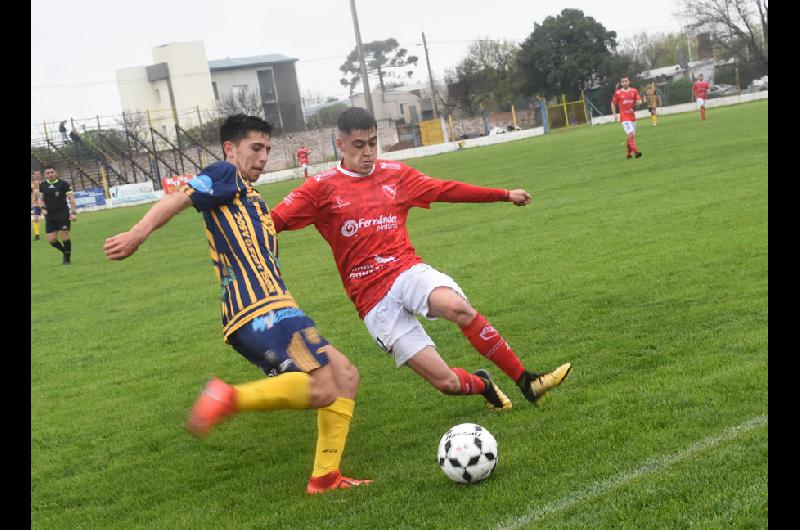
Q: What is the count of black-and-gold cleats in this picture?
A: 2